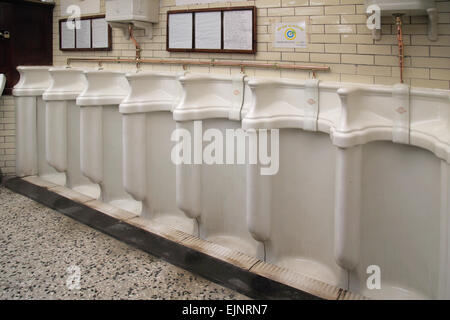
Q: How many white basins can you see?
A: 7